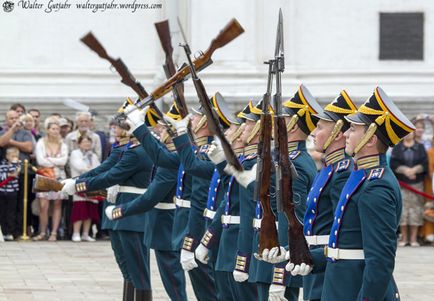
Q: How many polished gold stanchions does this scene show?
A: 1